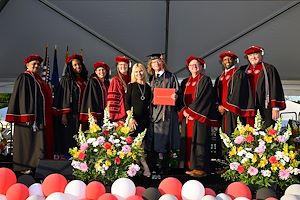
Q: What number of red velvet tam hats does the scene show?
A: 7